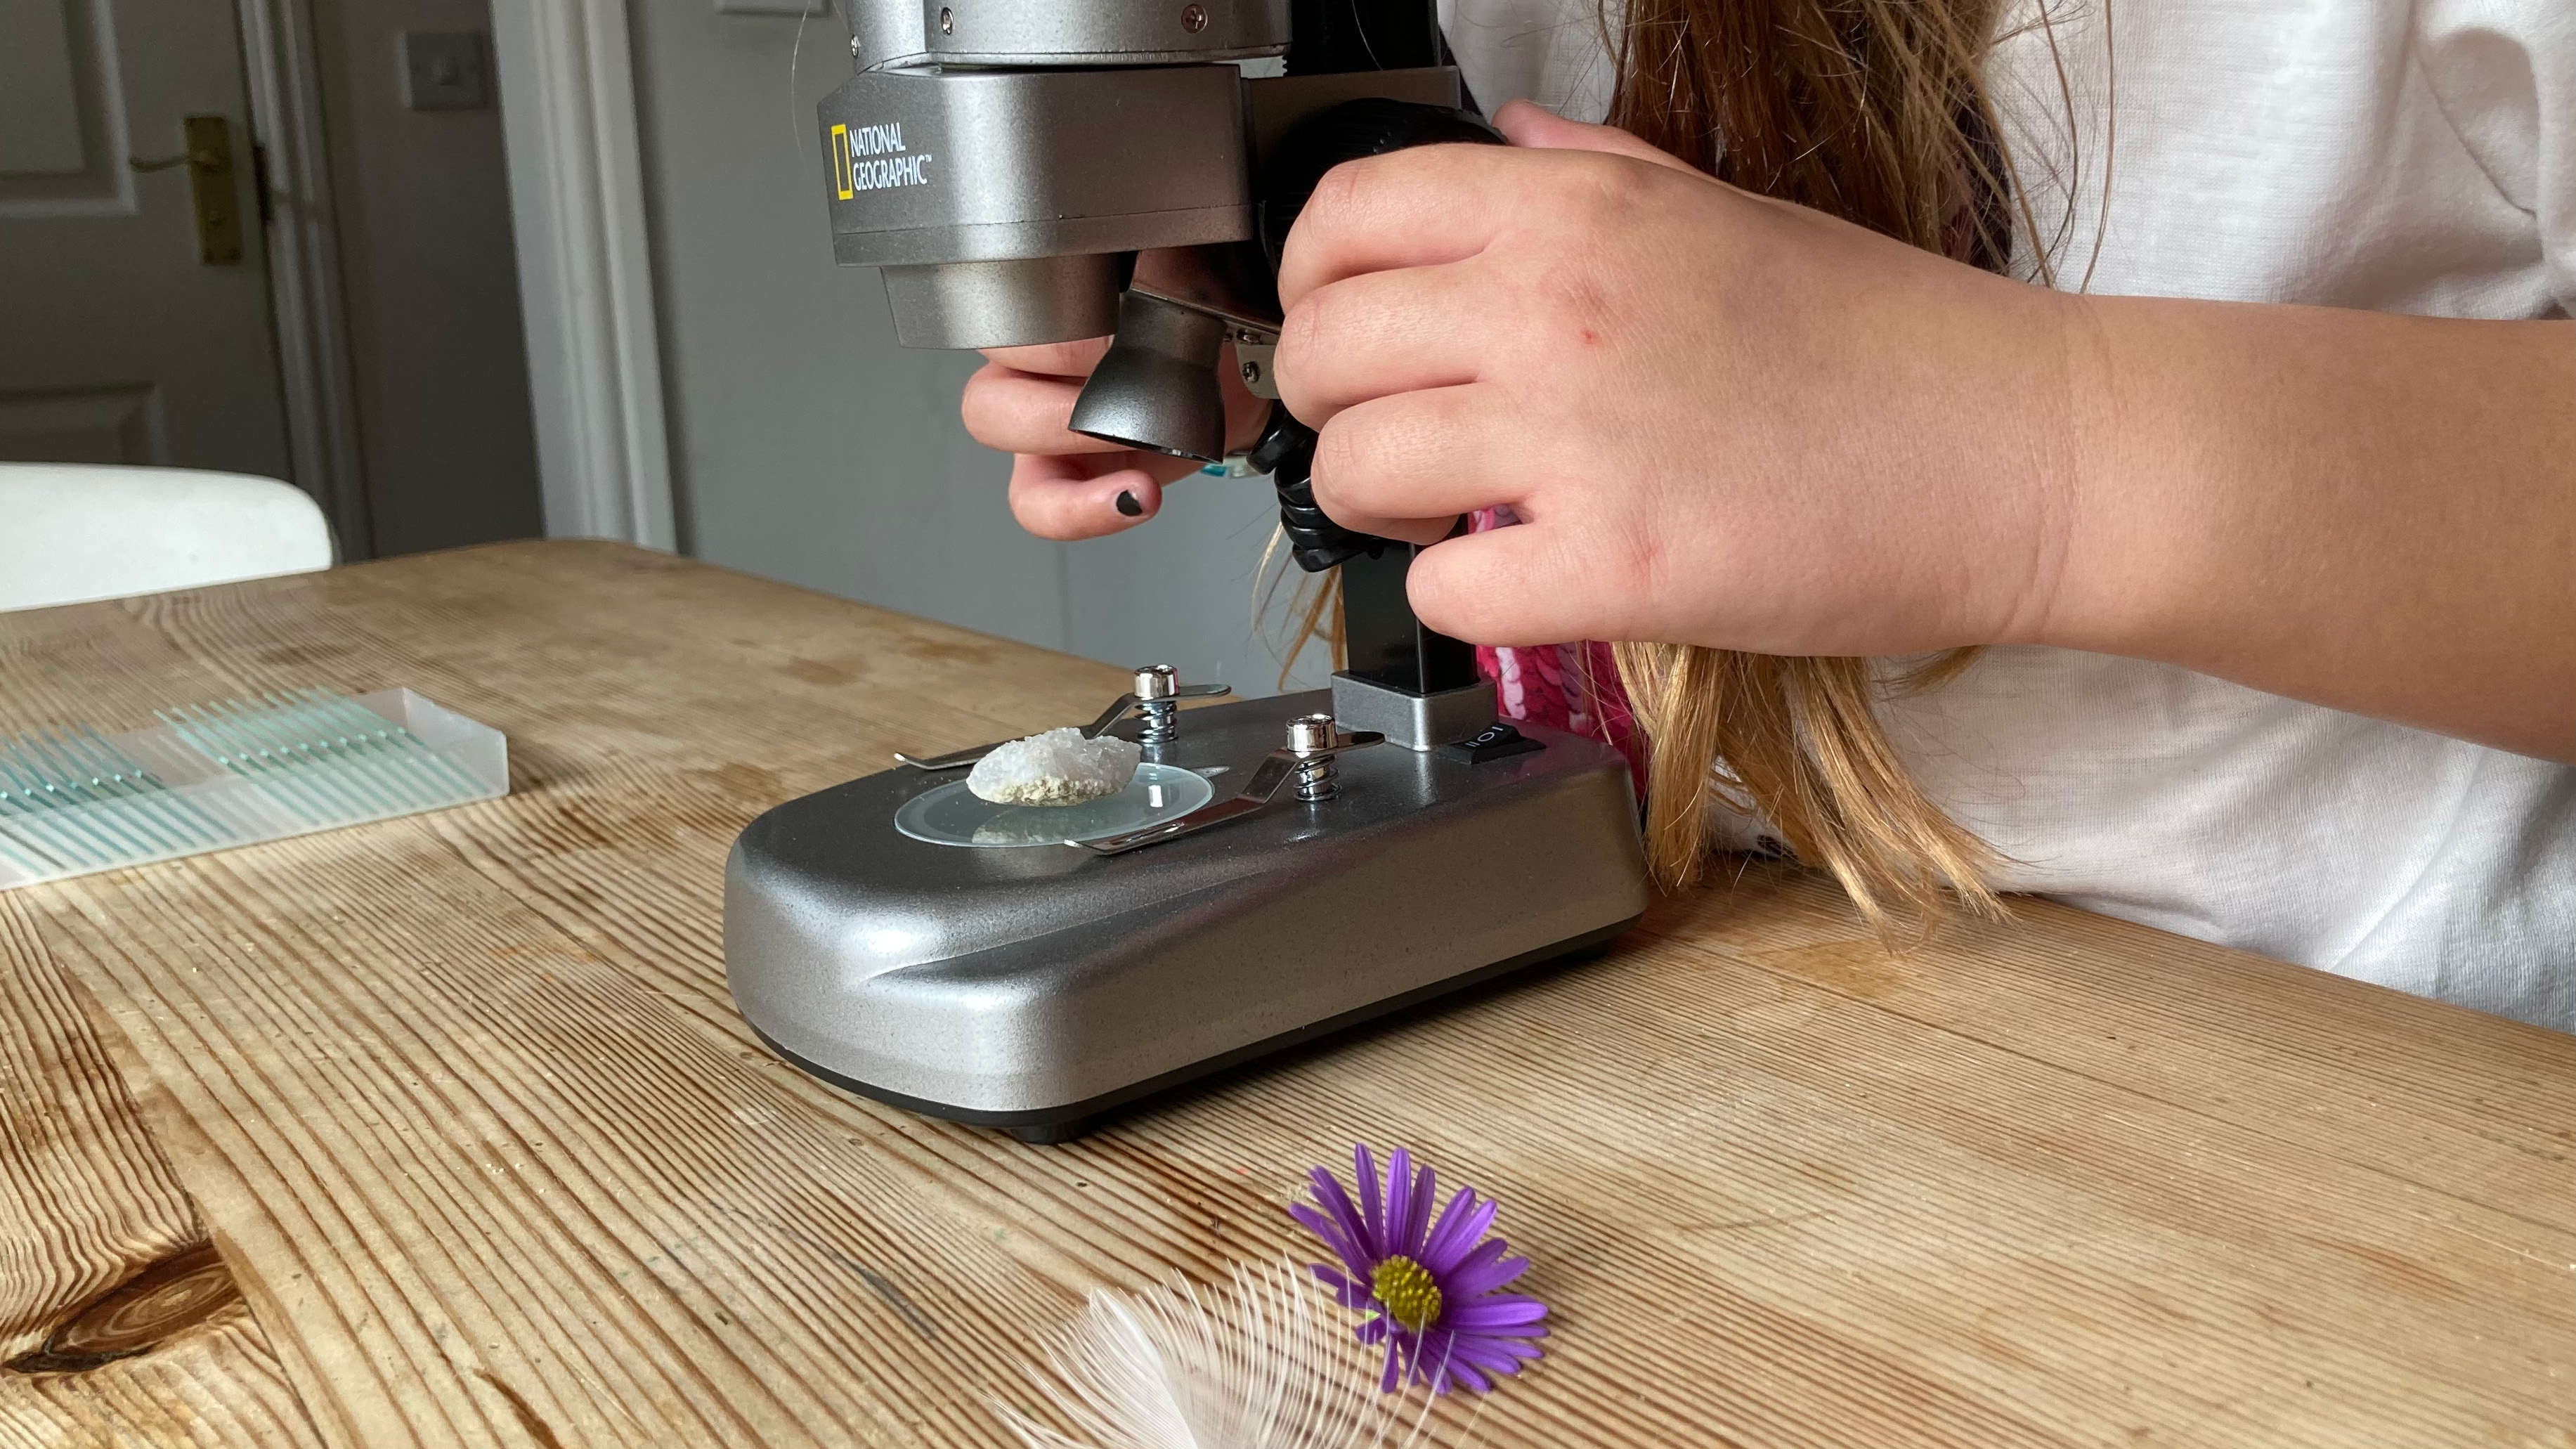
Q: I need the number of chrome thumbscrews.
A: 2